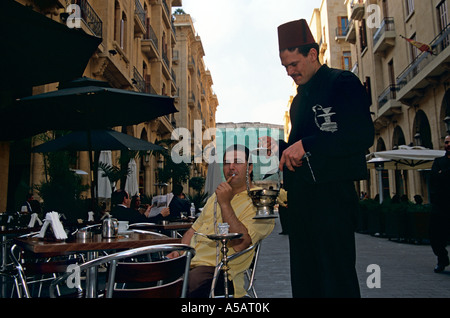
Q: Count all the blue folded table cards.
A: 0